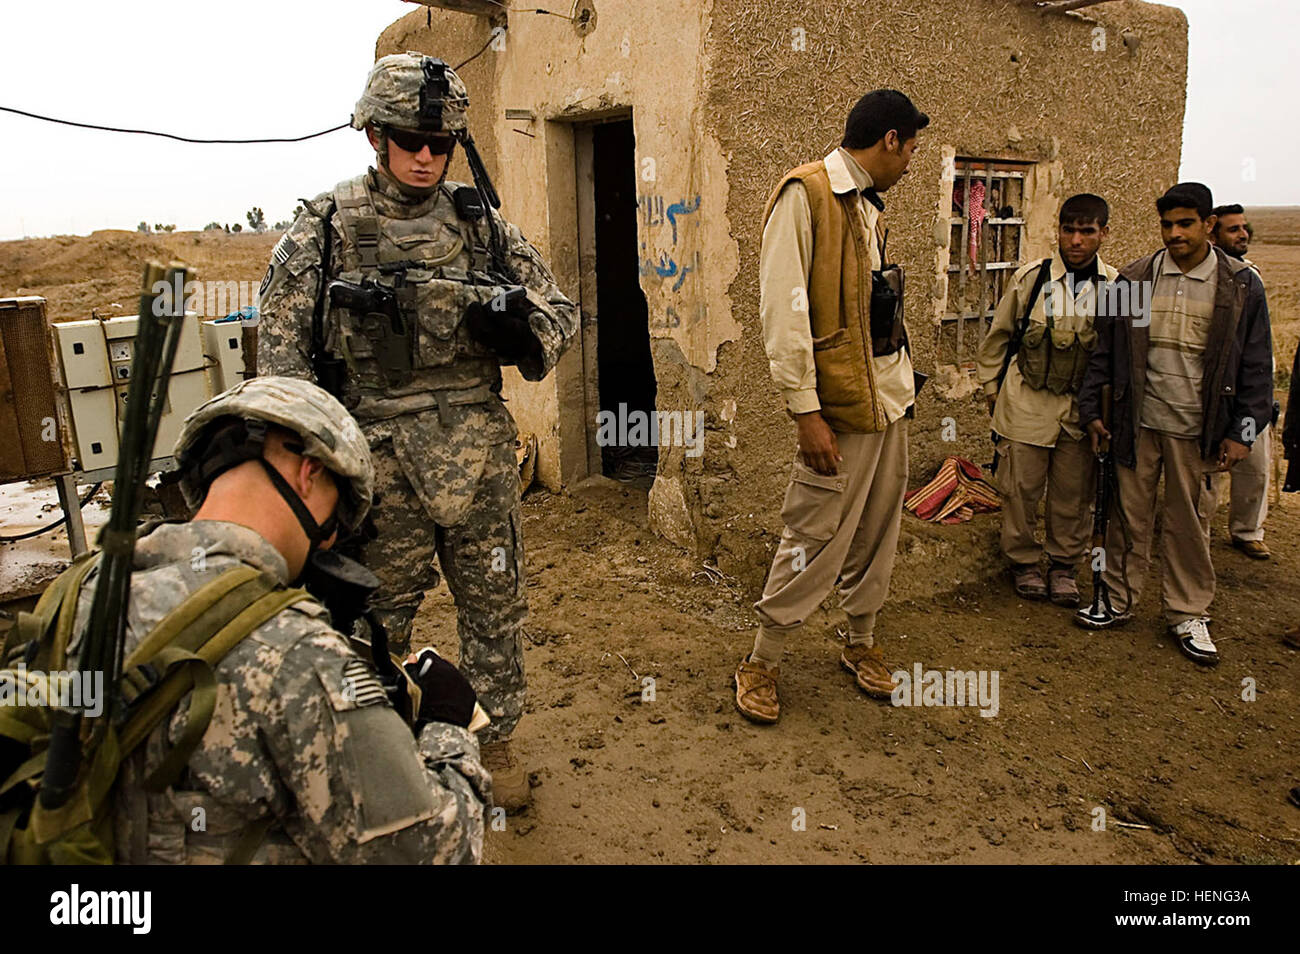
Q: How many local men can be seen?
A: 4